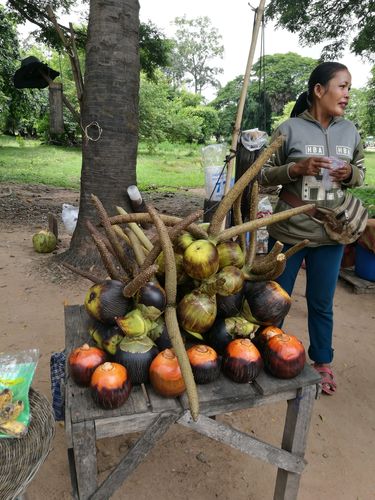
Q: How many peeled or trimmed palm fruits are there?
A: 7